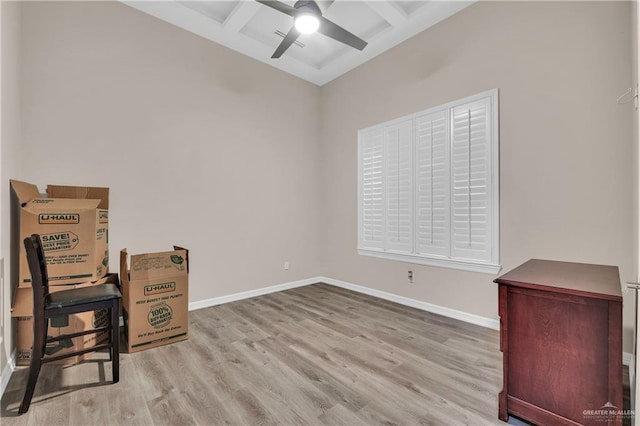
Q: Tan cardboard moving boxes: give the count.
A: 3